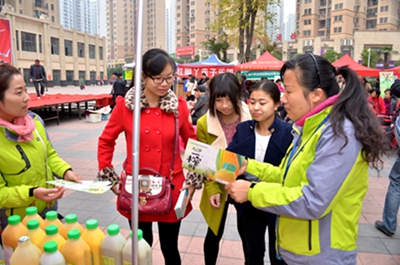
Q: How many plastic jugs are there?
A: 12